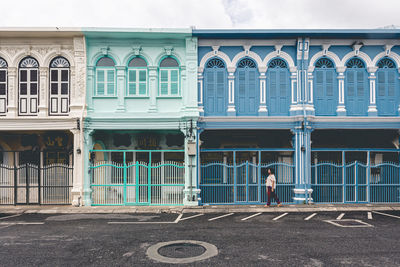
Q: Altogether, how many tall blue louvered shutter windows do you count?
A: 6